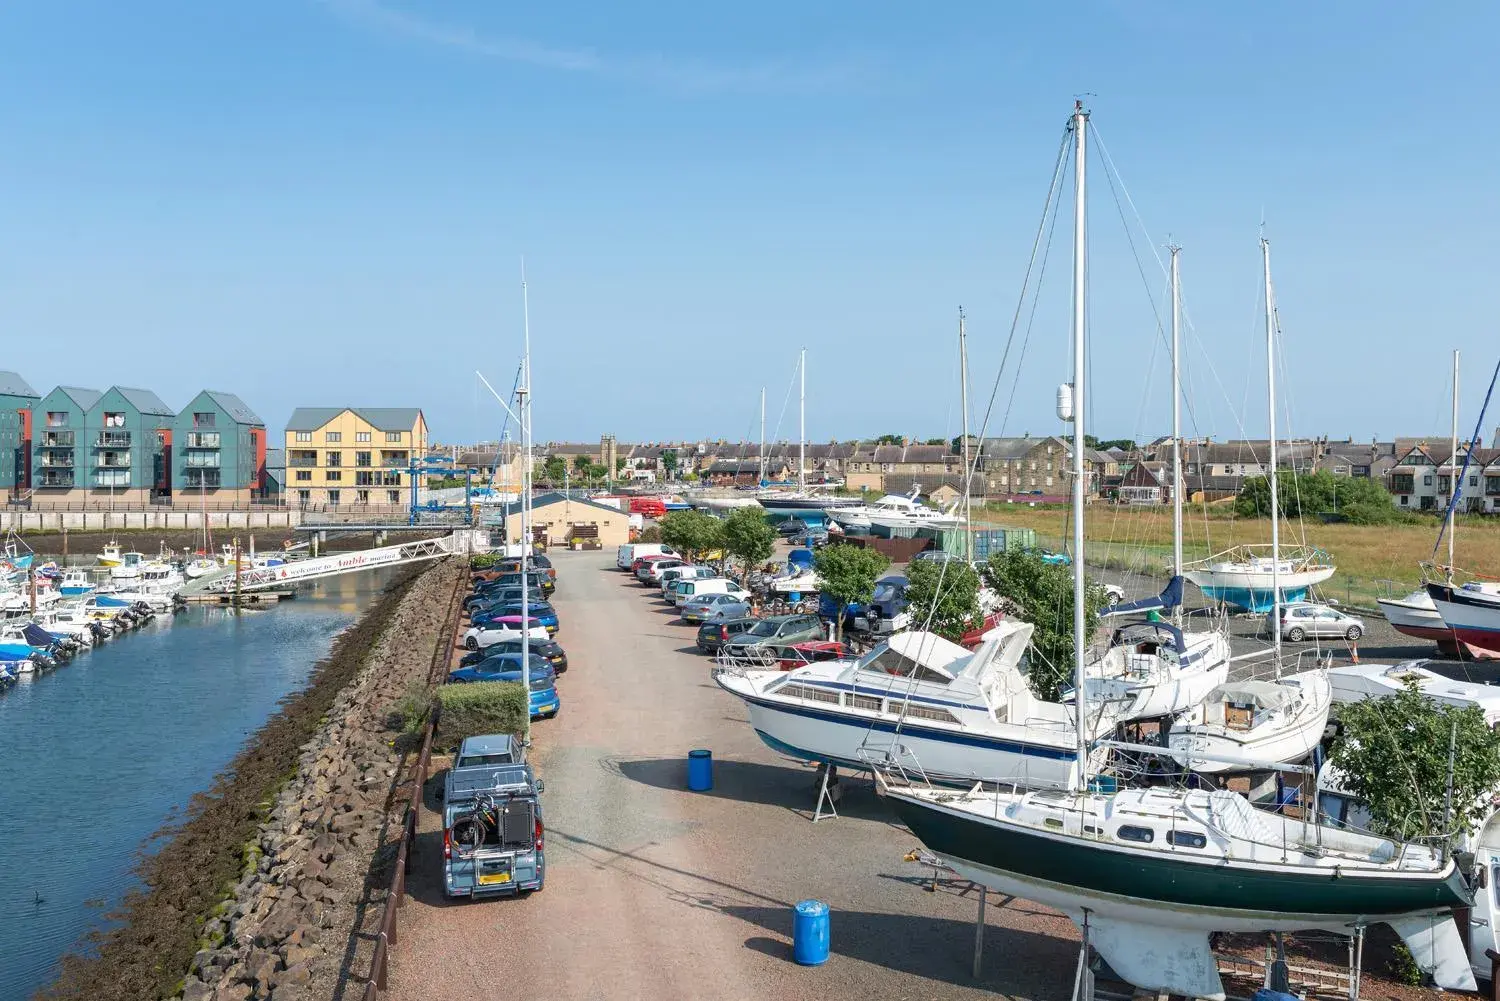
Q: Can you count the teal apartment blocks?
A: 4